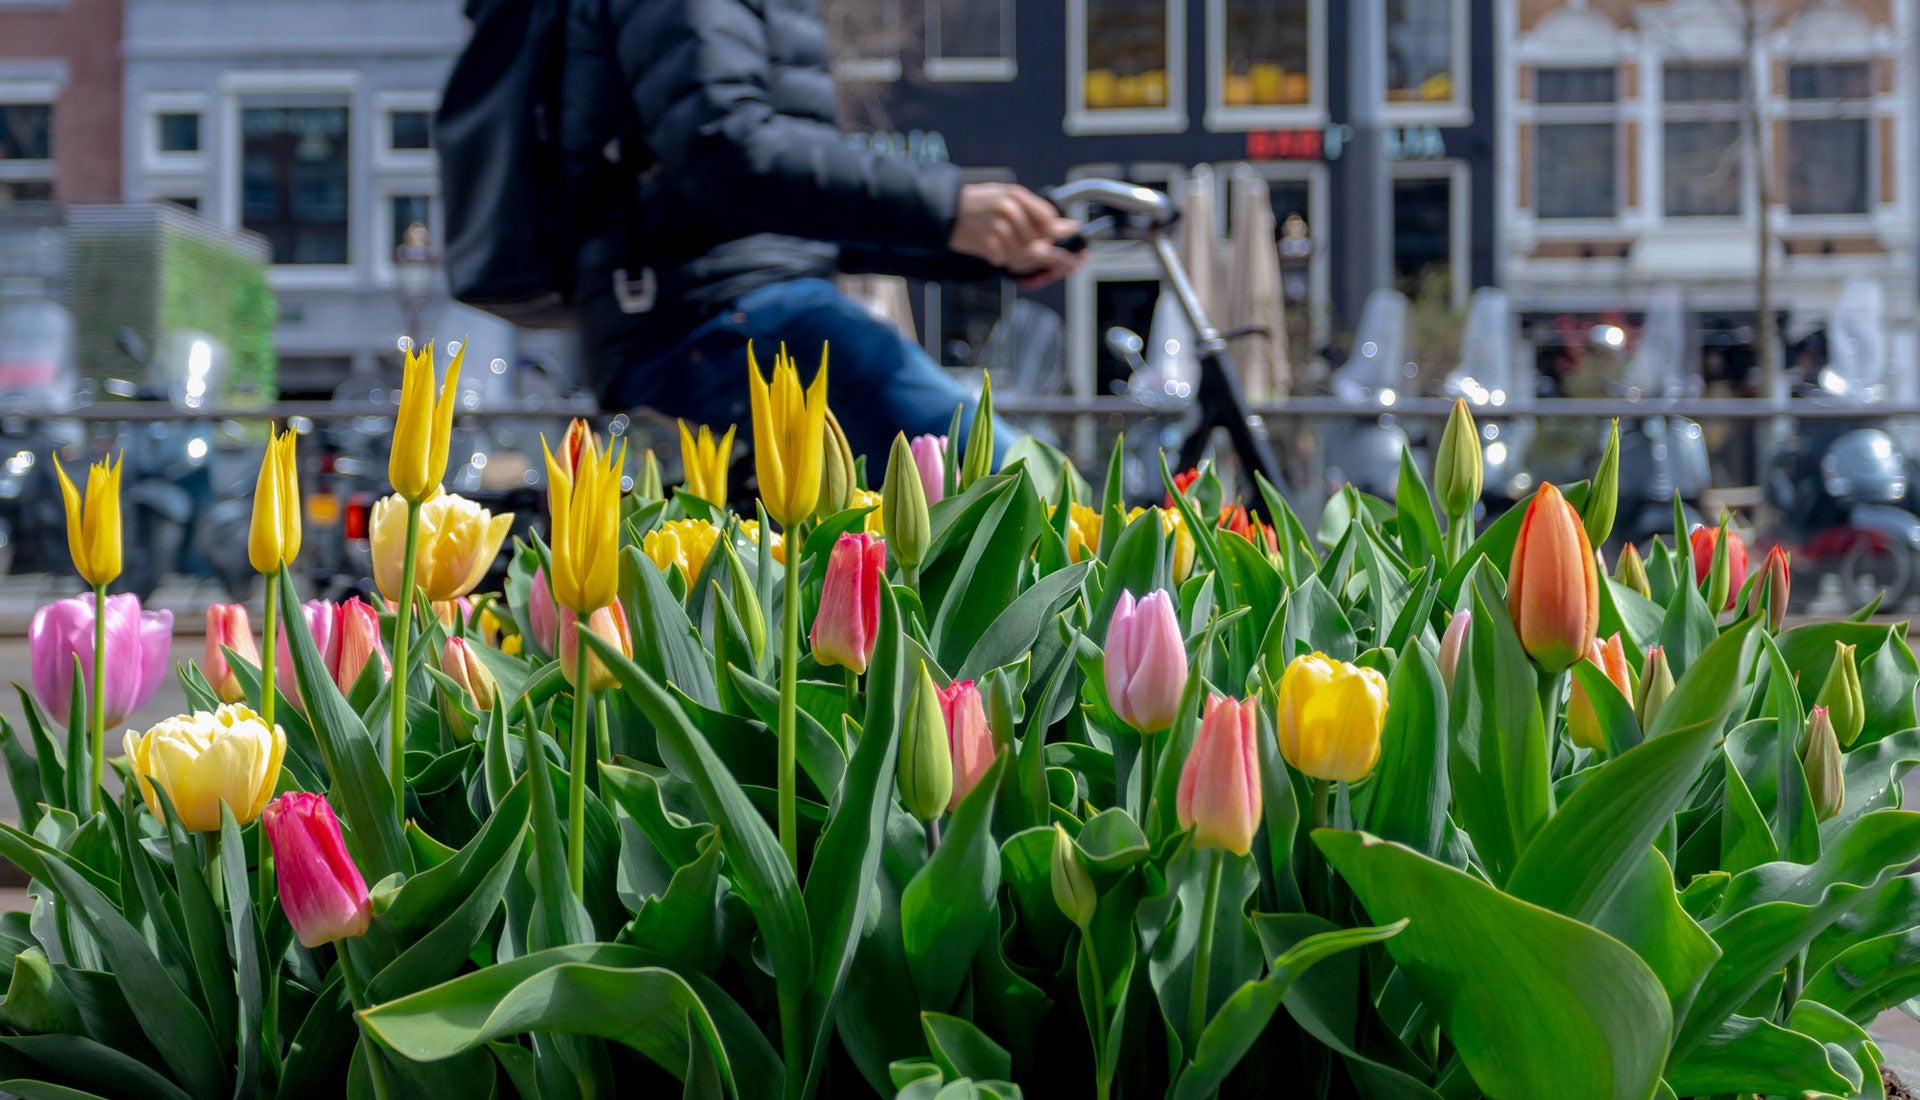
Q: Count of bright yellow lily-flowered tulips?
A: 6